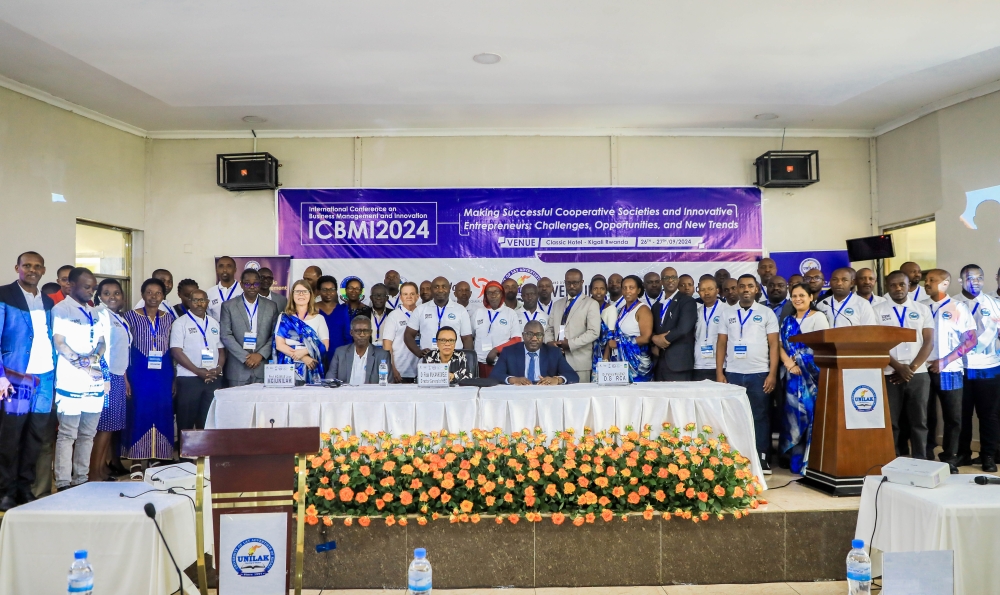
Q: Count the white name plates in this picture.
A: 3